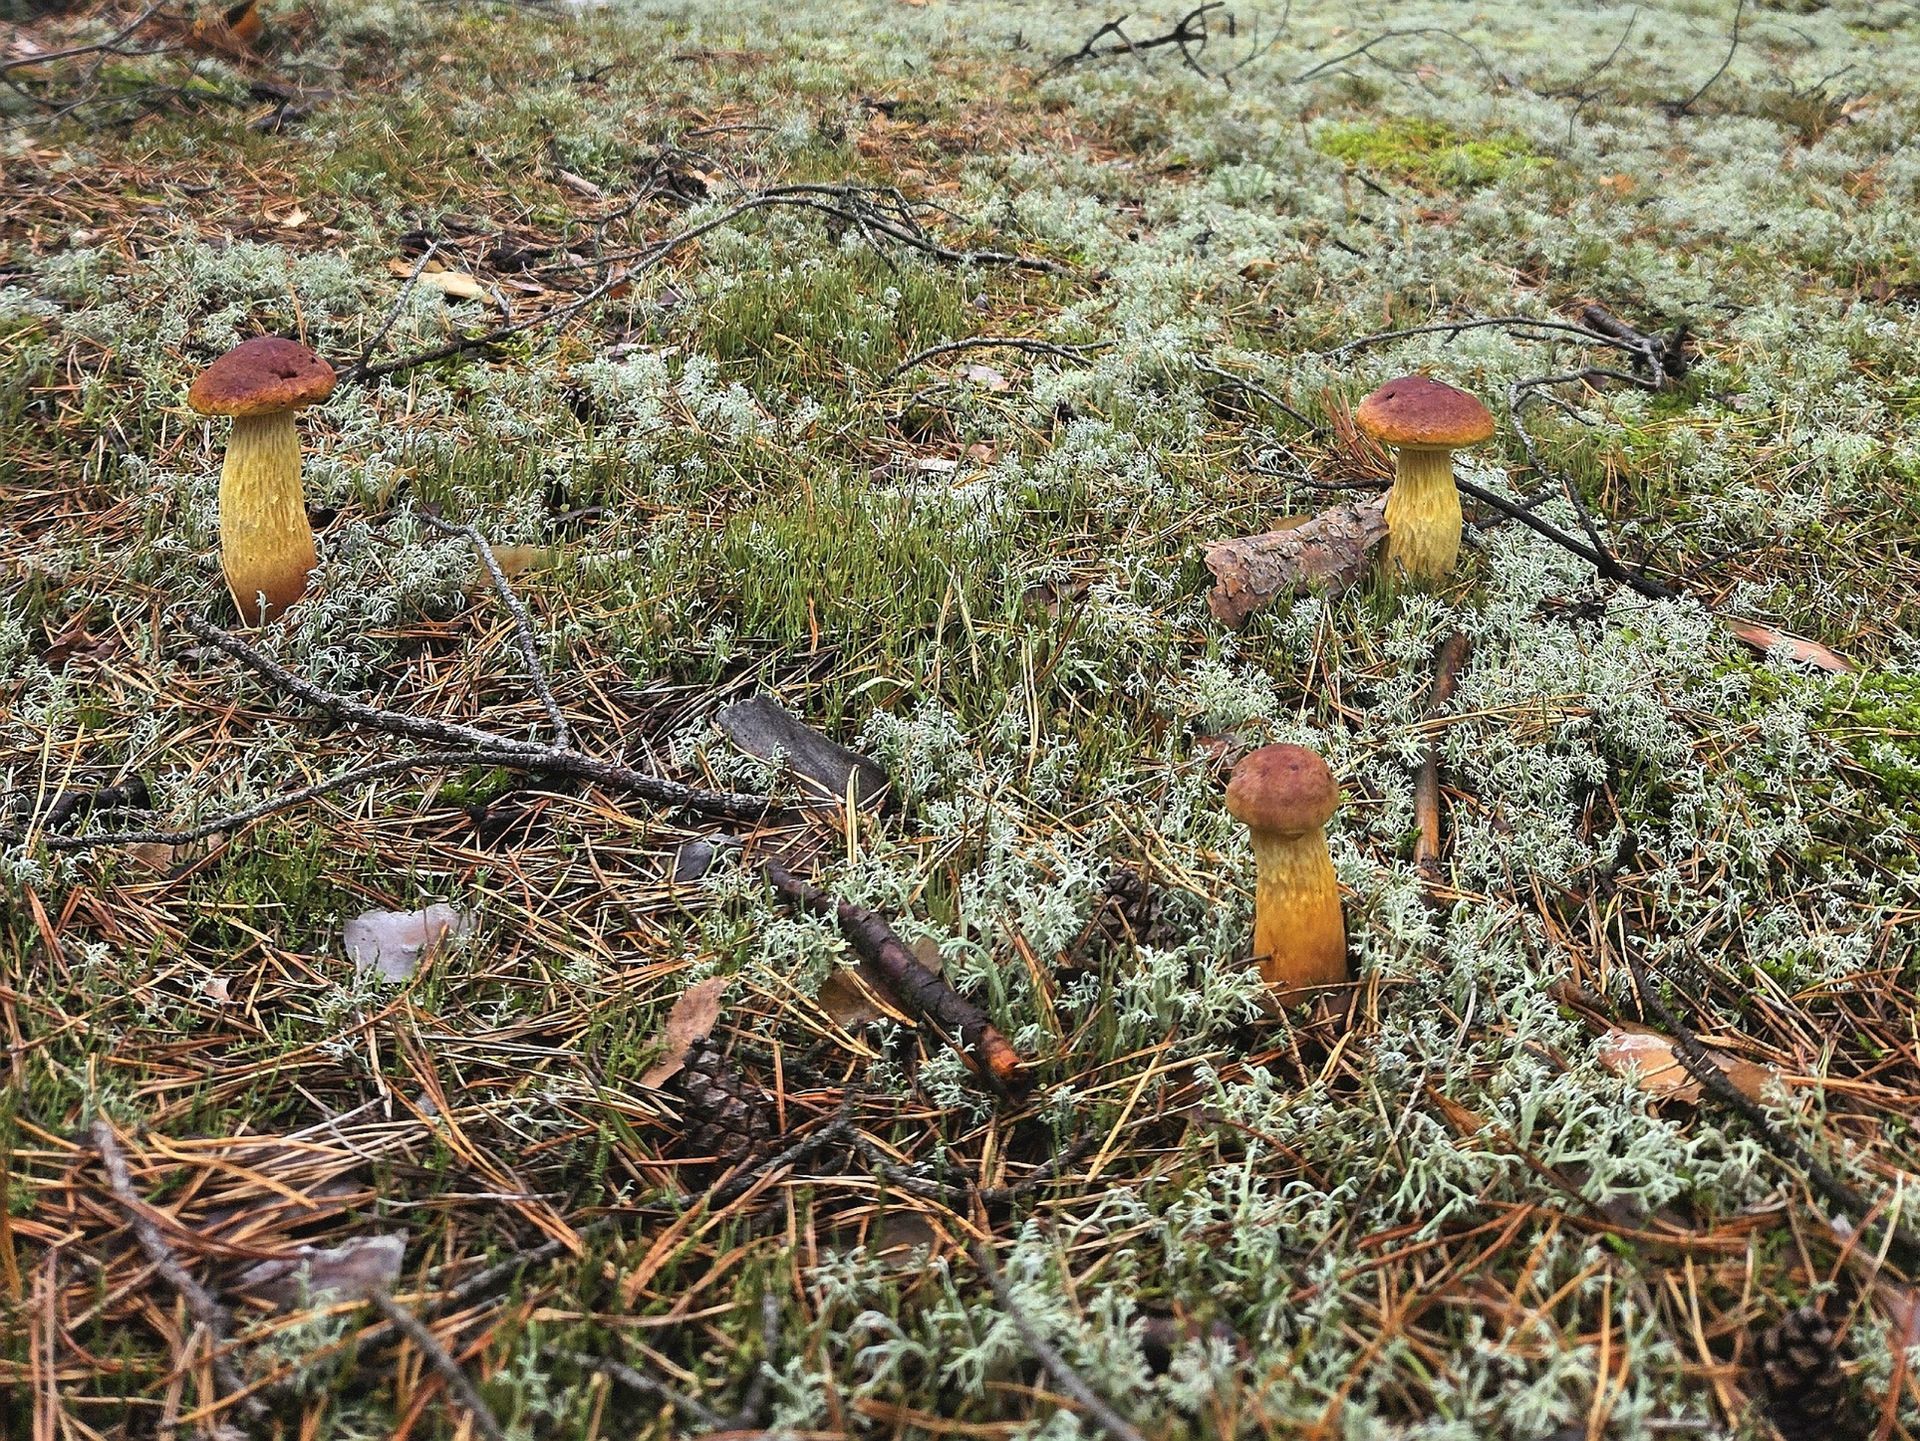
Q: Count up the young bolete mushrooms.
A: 3